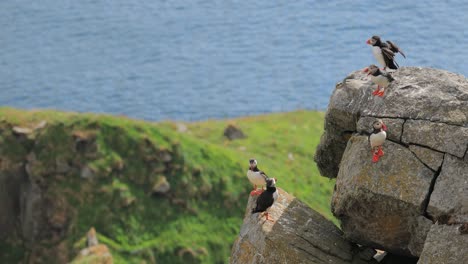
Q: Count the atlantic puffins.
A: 5